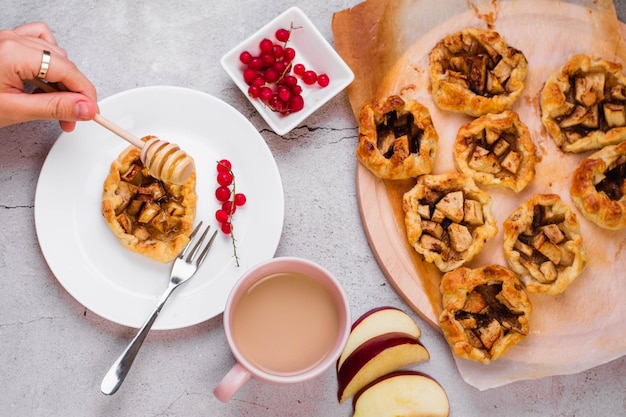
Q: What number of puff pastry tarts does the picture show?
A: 9